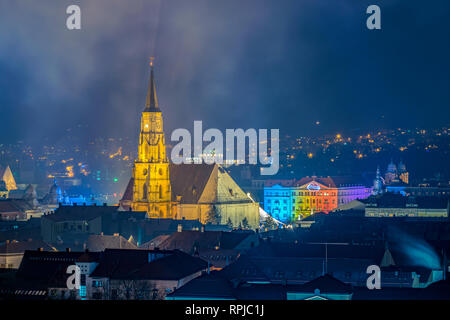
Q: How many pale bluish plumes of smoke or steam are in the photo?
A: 1